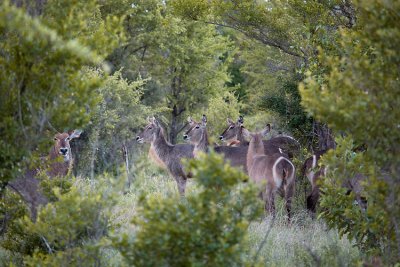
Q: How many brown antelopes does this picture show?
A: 6